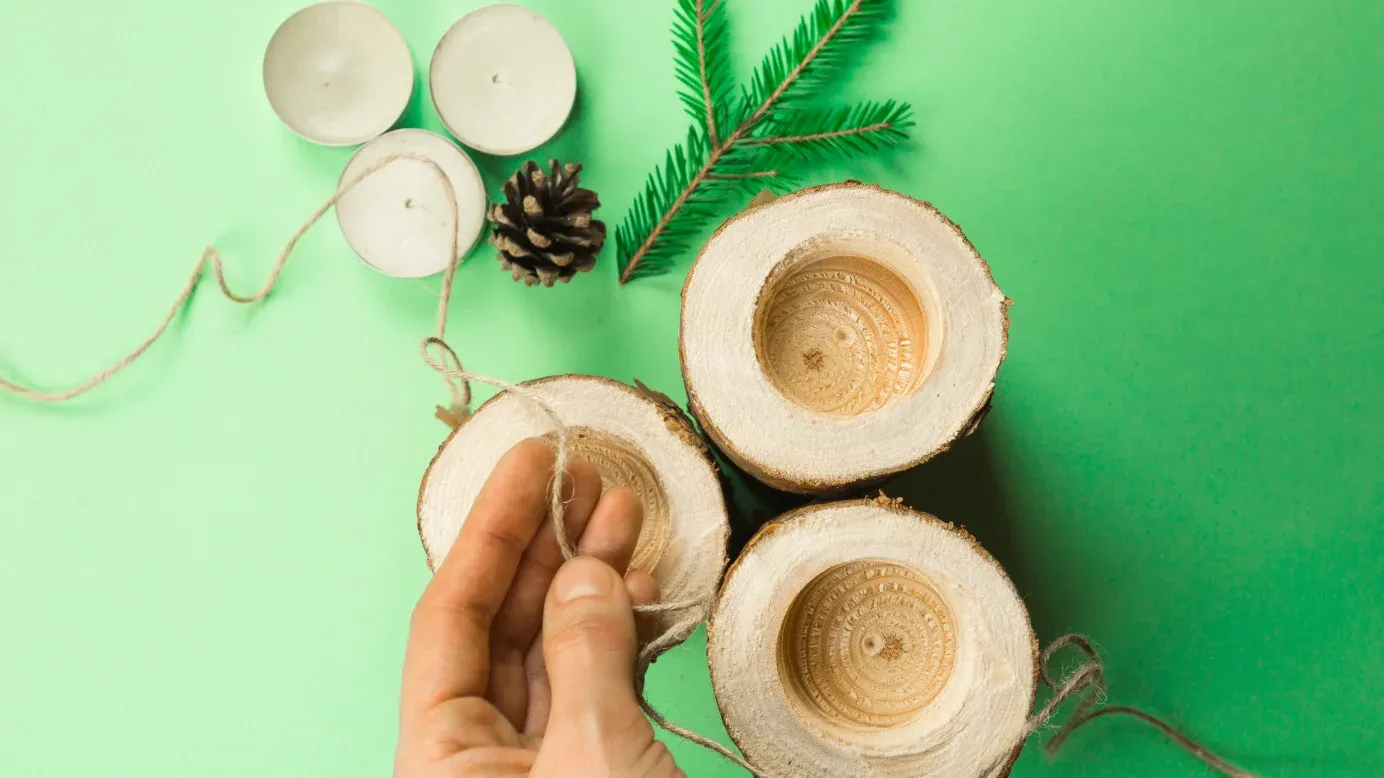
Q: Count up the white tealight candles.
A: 3